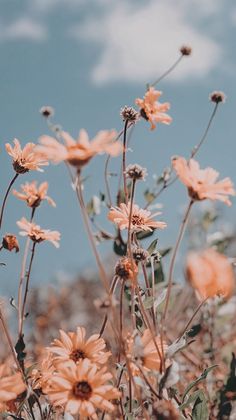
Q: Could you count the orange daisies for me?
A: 12